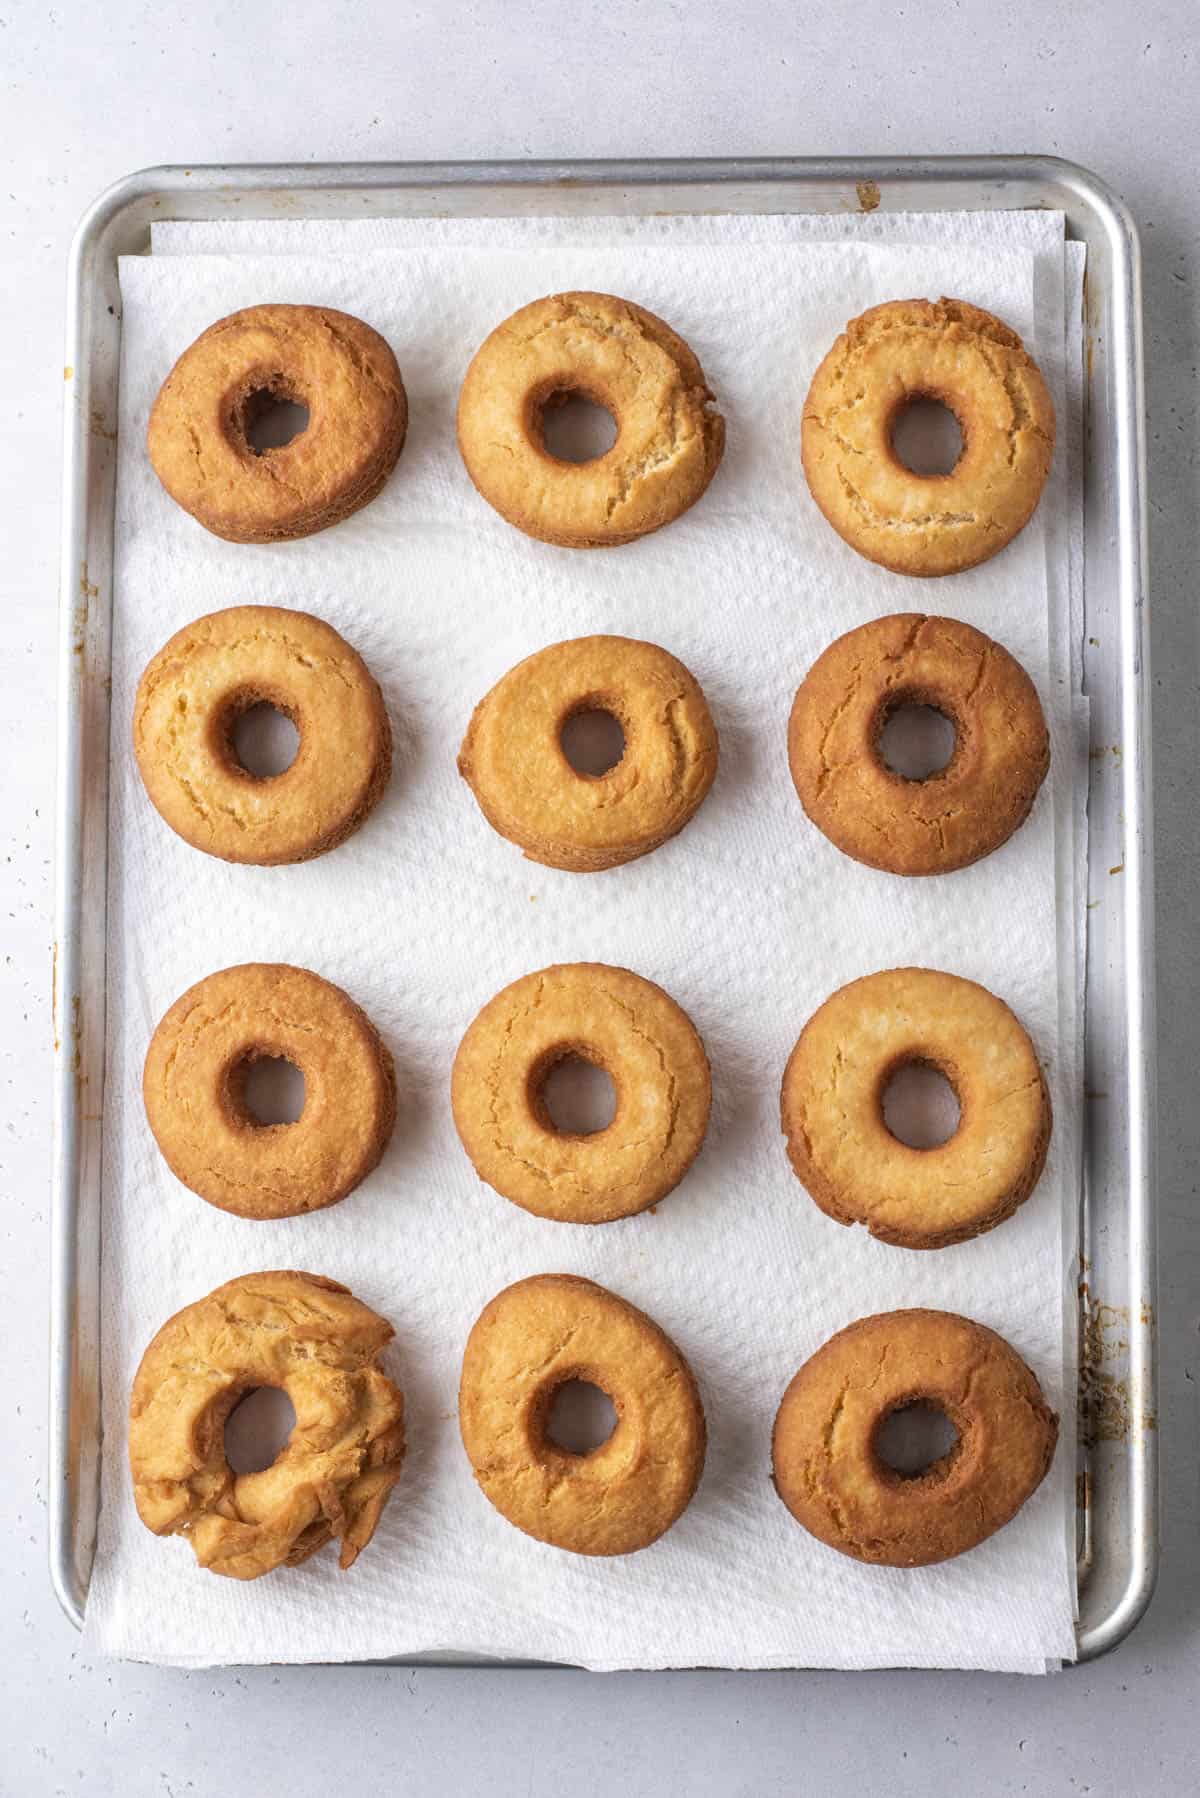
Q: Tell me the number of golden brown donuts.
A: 12